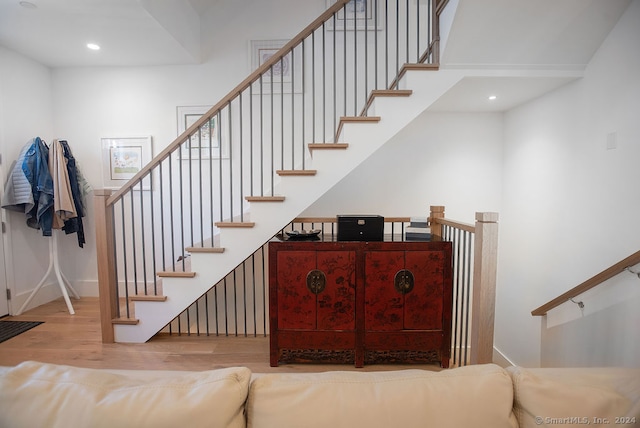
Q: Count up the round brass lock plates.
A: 2